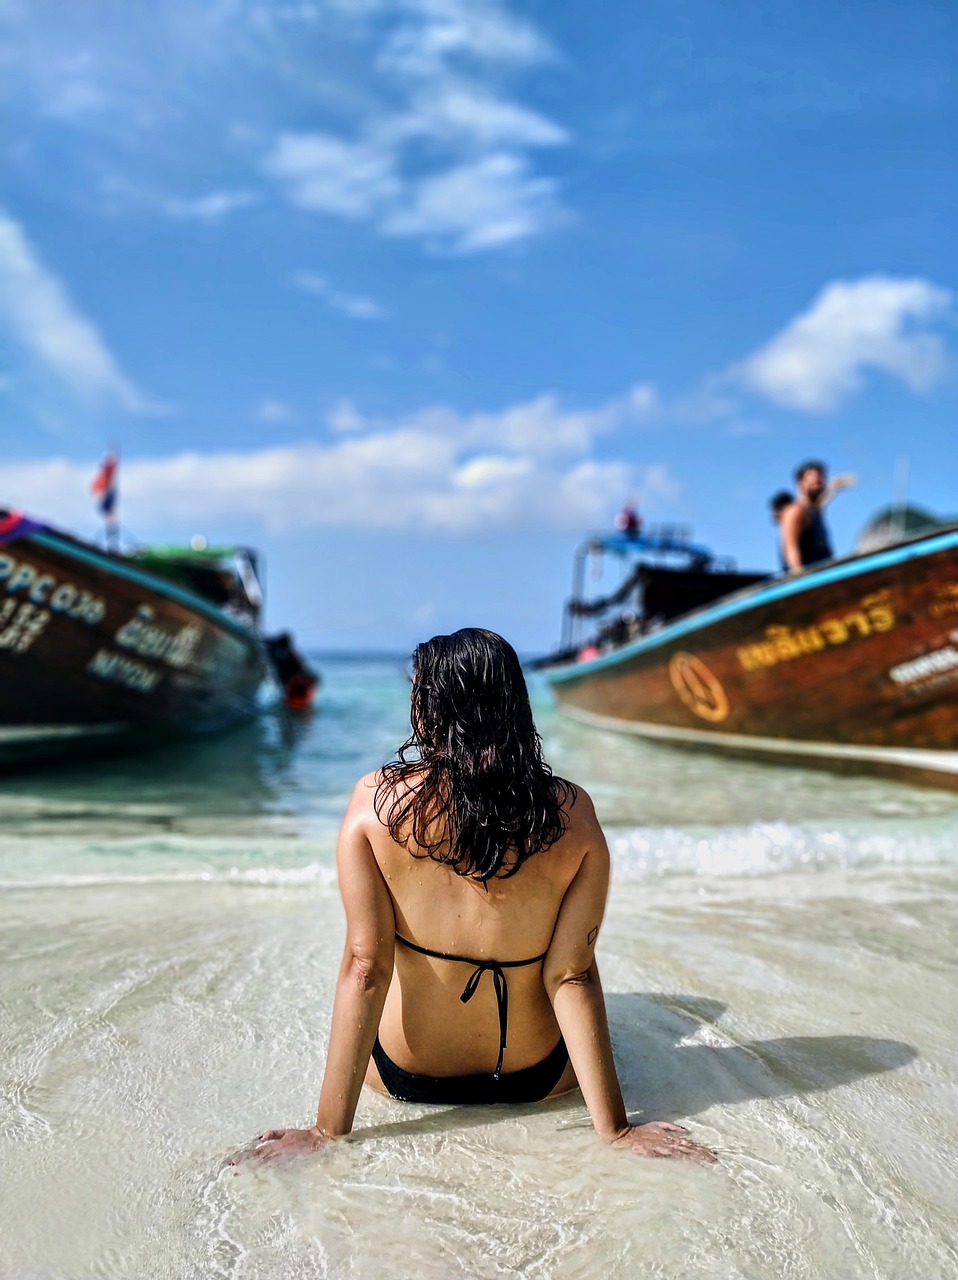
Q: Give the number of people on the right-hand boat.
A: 2